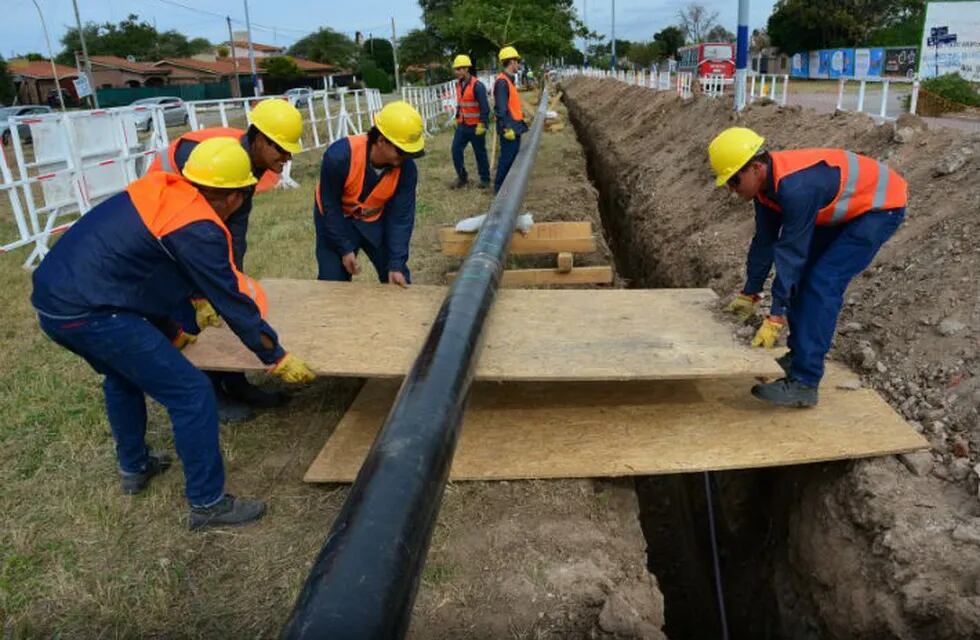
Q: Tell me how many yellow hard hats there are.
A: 6